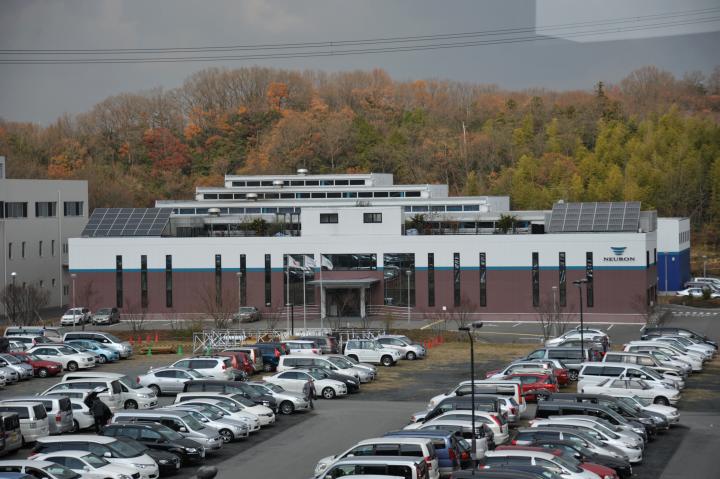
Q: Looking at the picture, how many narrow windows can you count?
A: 12